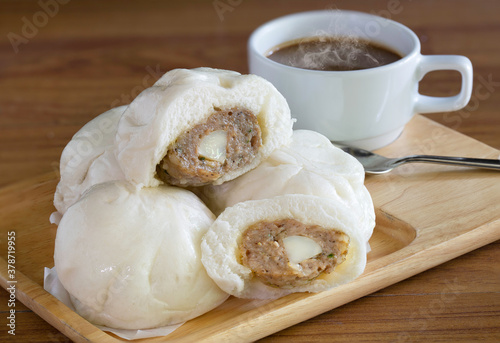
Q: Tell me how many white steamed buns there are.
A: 5